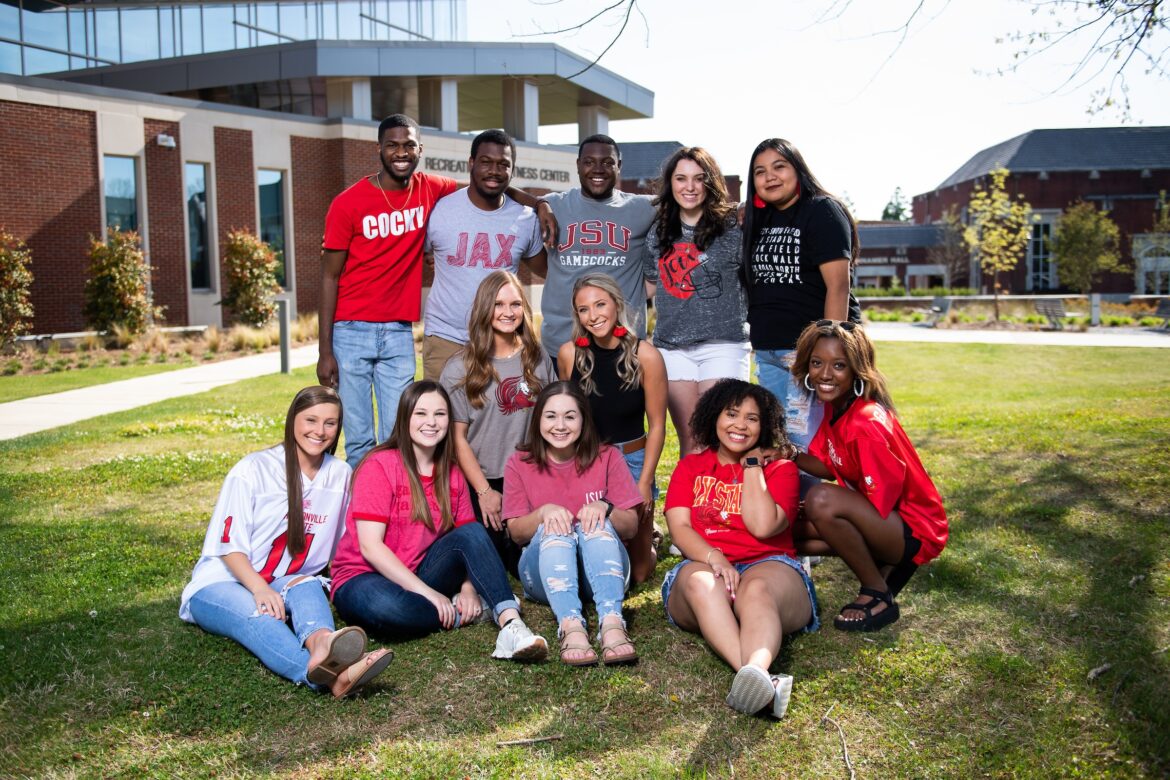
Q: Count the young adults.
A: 12